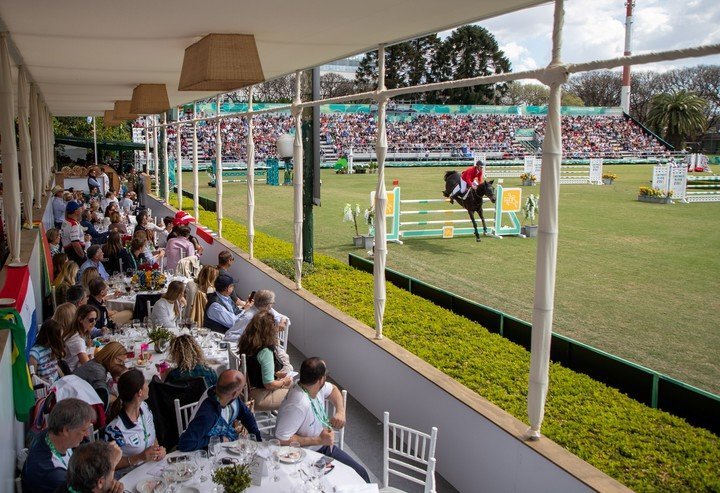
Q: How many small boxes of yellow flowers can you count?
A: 3